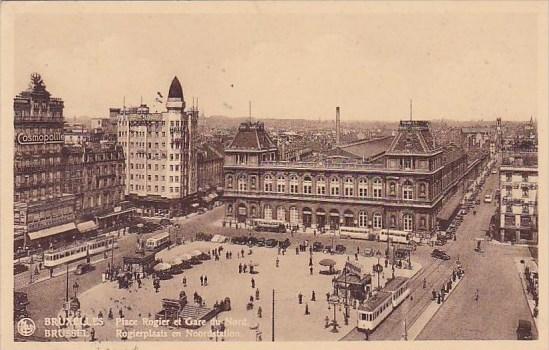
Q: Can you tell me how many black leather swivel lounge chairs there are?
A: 0